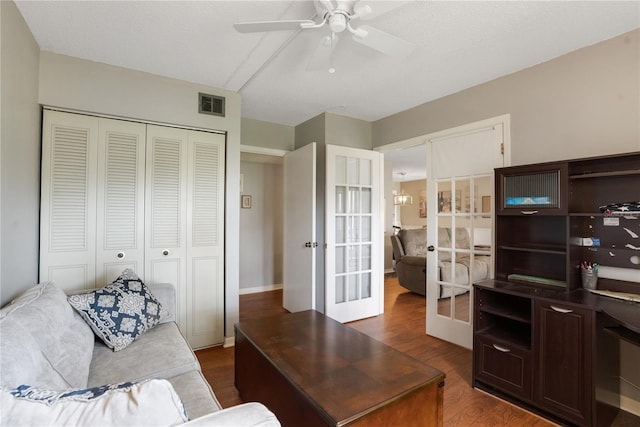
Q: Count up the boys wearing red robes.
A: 0